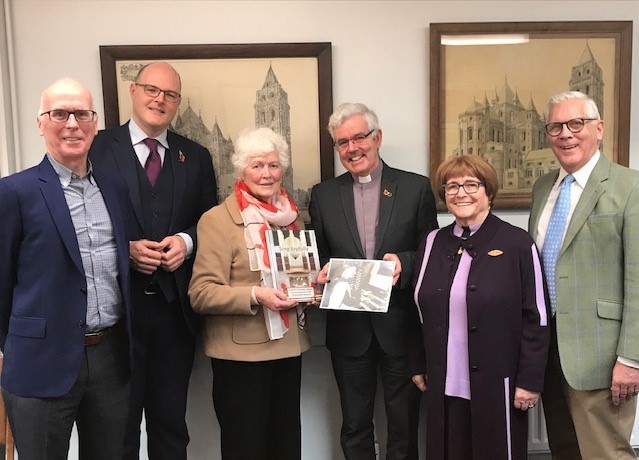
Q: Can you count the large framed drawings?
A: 2